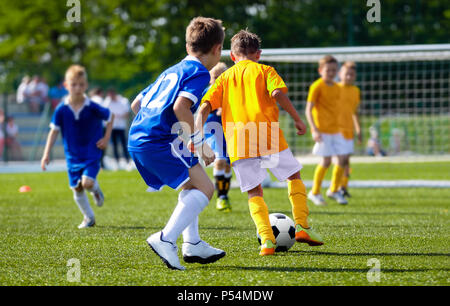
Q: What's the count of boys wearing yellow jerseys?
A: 3